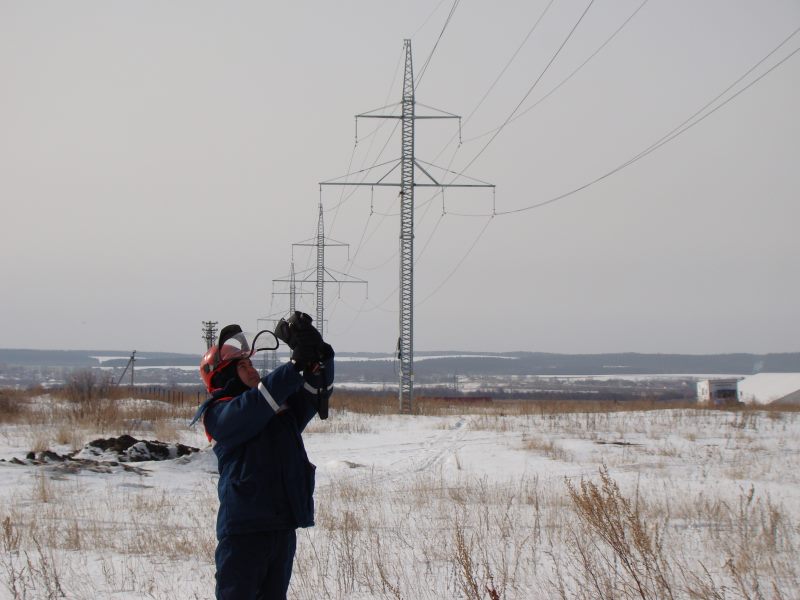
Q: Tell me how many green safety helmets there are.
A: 0